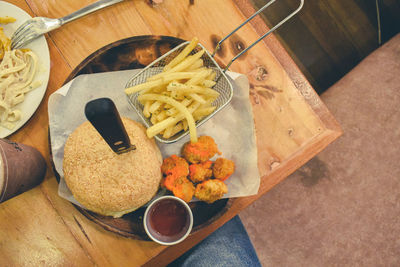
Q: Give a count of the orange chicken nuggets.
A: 6